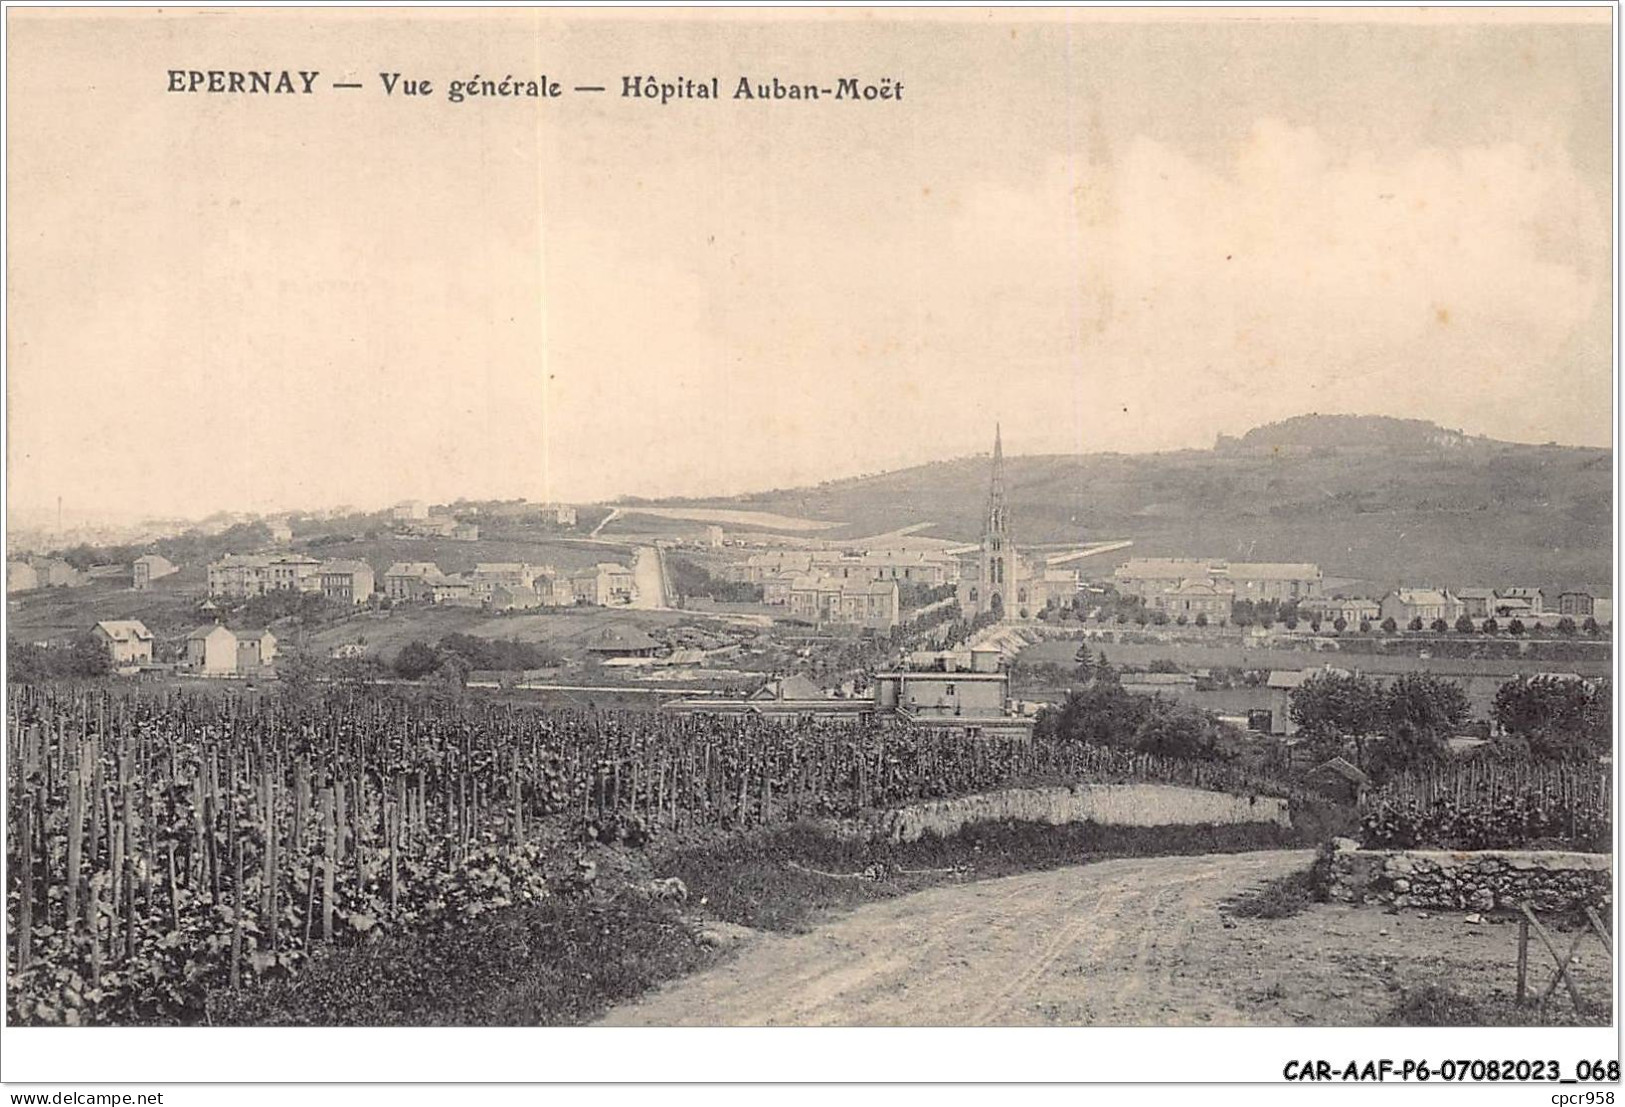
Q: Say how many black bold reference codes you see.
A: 1